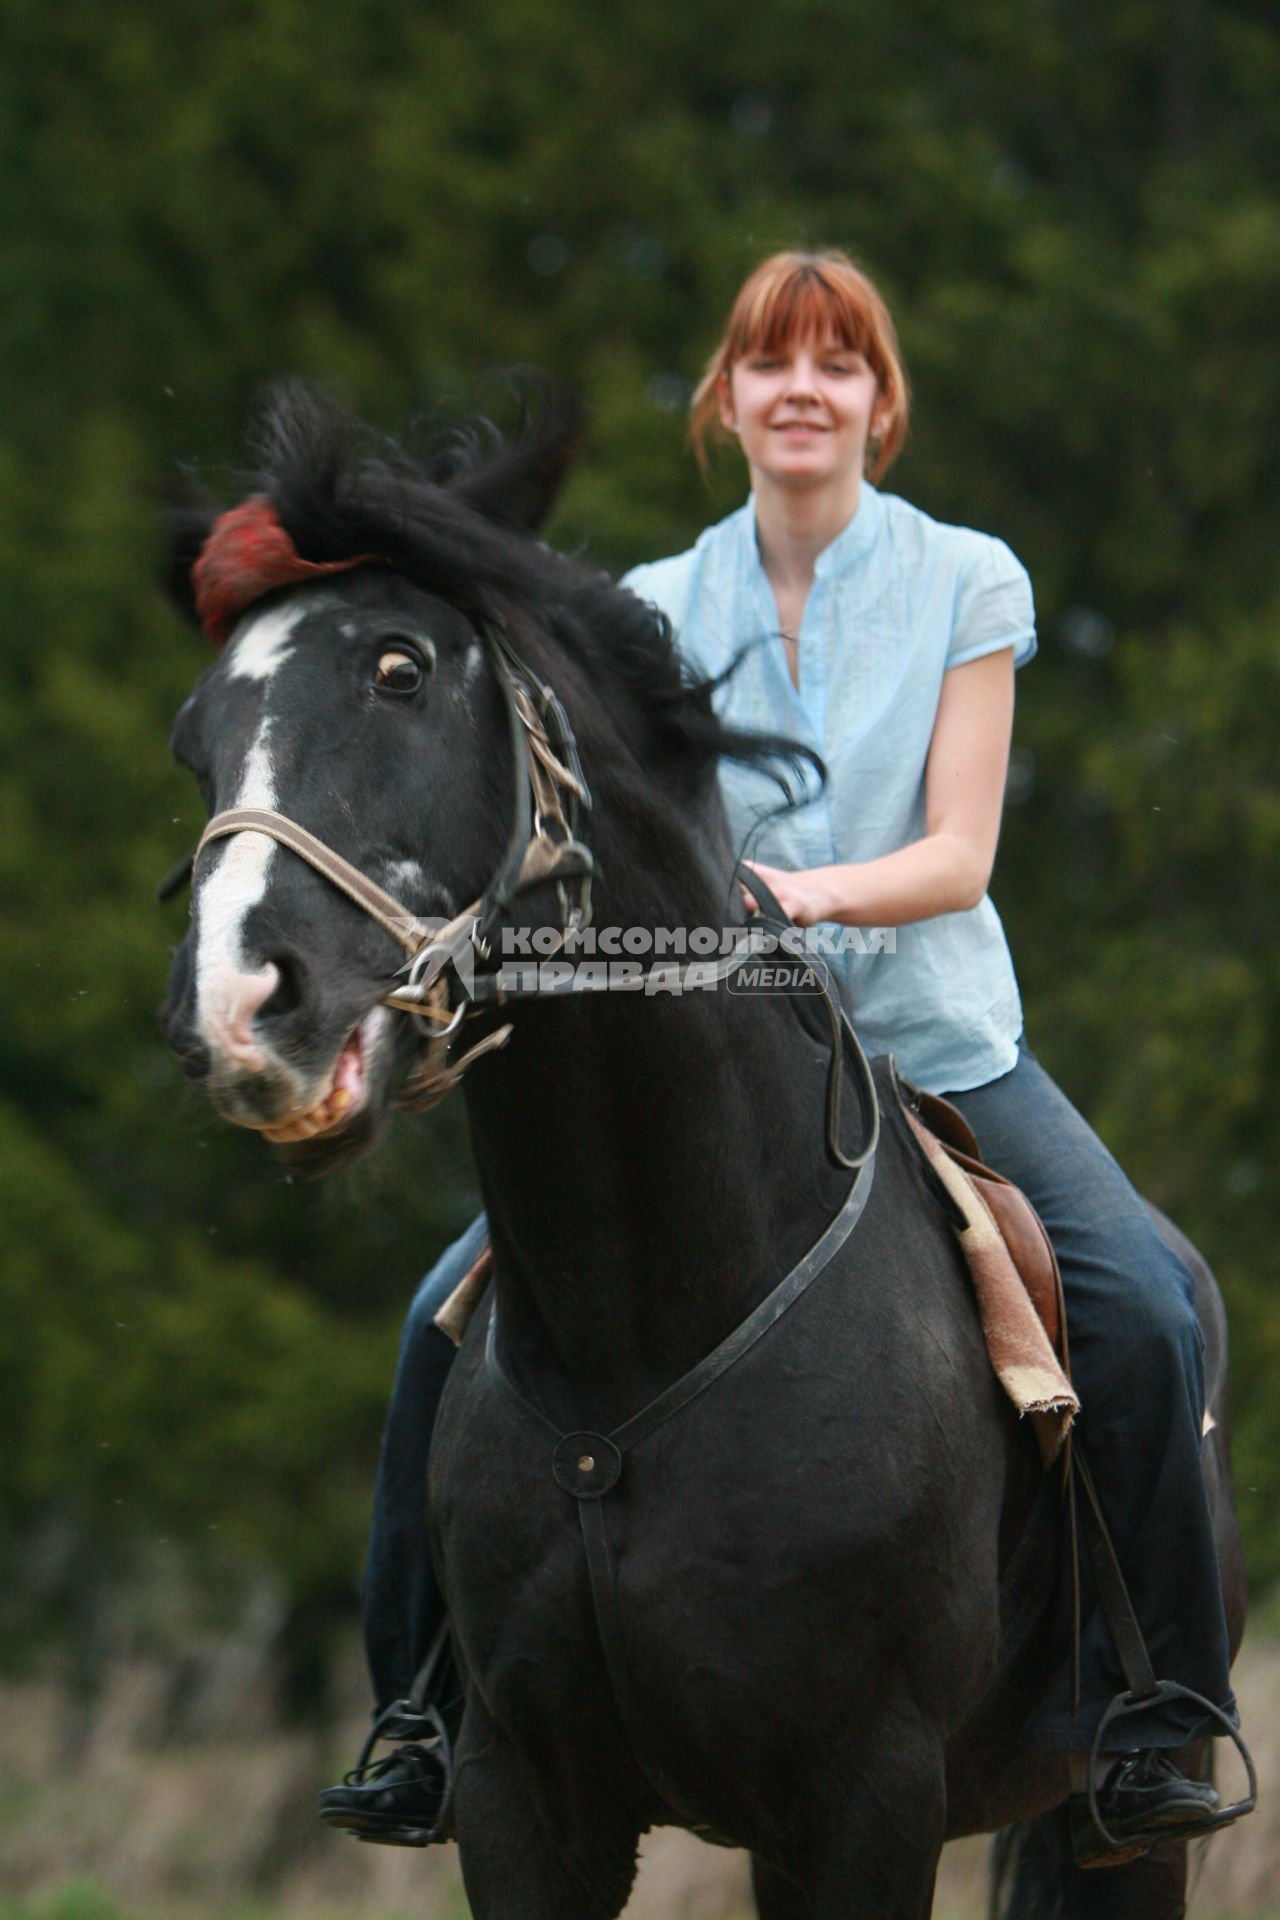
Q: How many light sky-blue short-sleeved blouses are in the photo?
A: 1